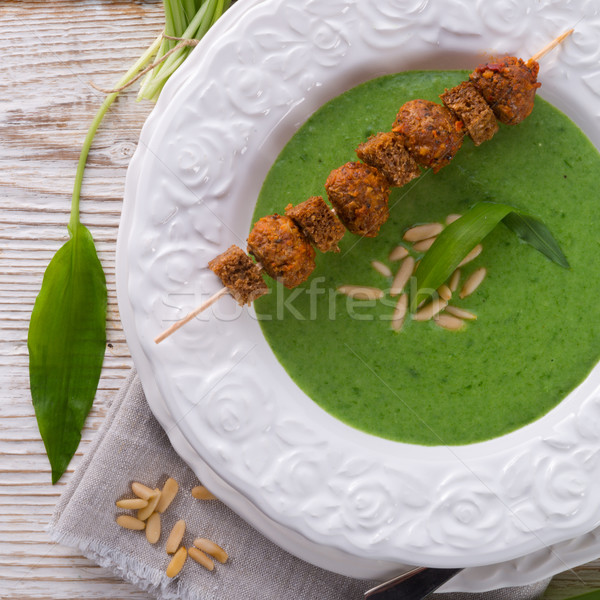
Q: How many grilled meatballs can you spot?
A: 4